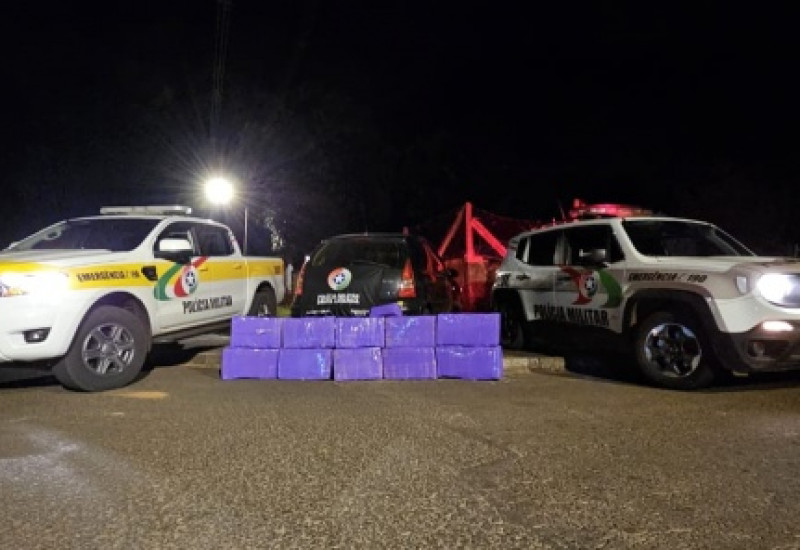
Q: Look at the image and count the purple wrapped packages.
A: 11